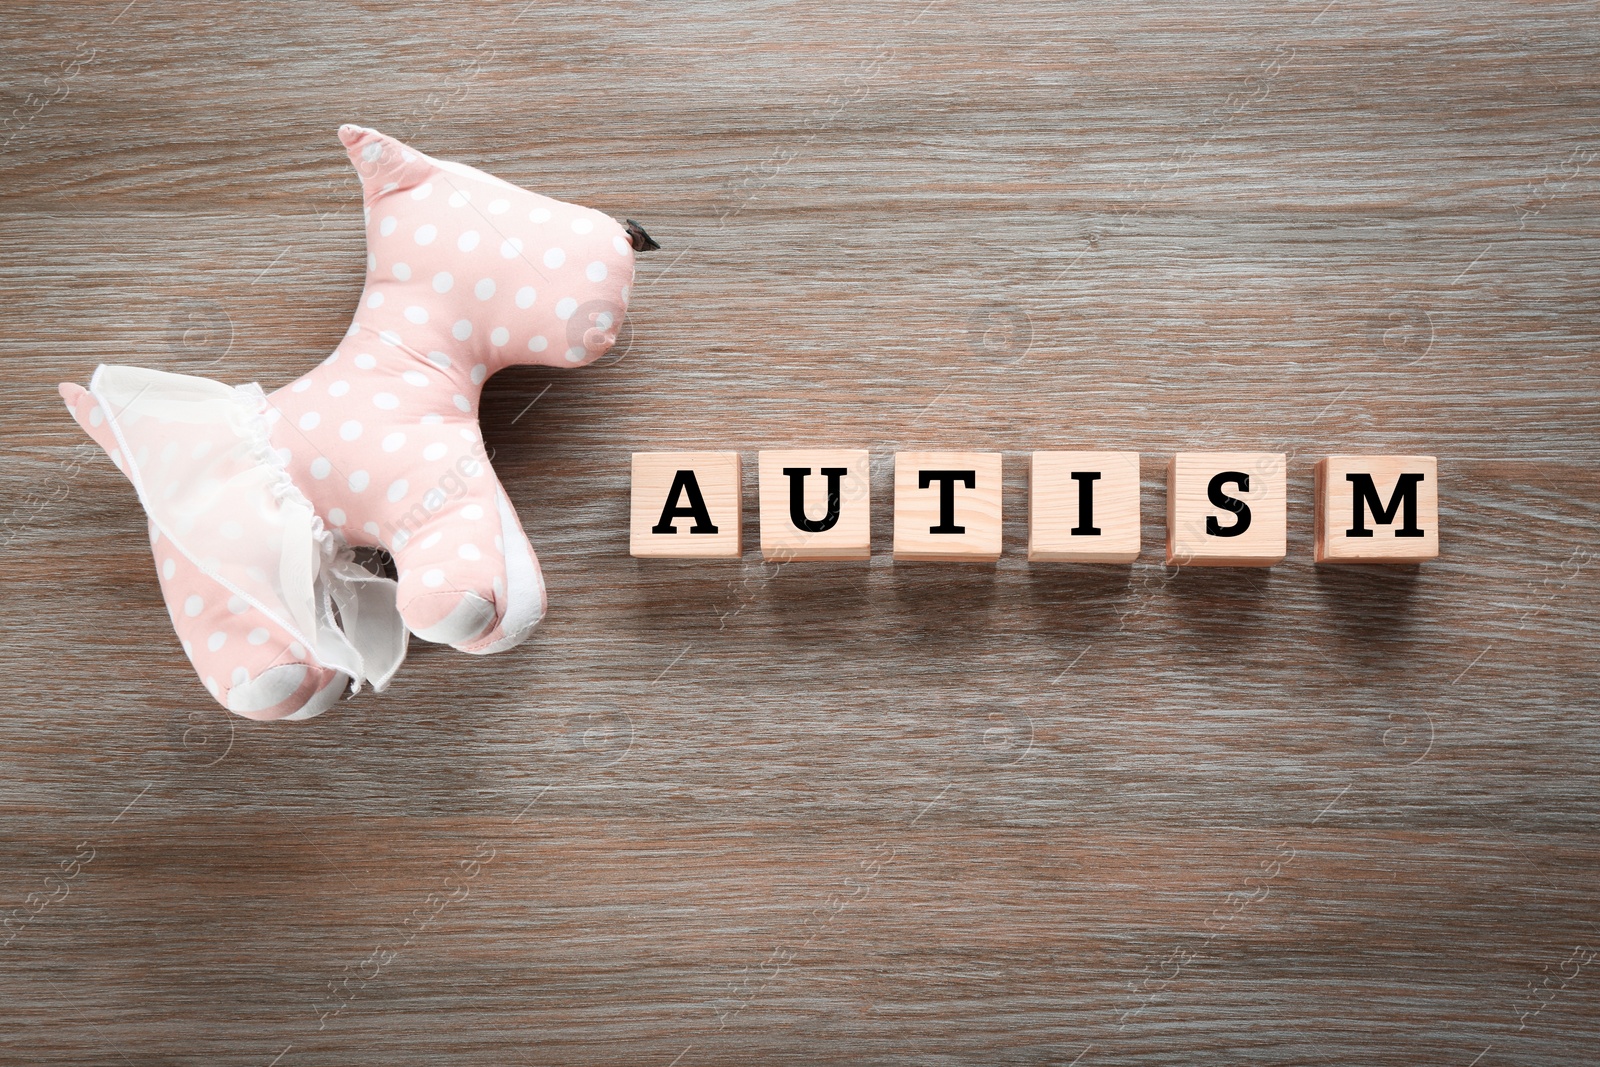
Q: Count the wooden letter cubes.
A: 6